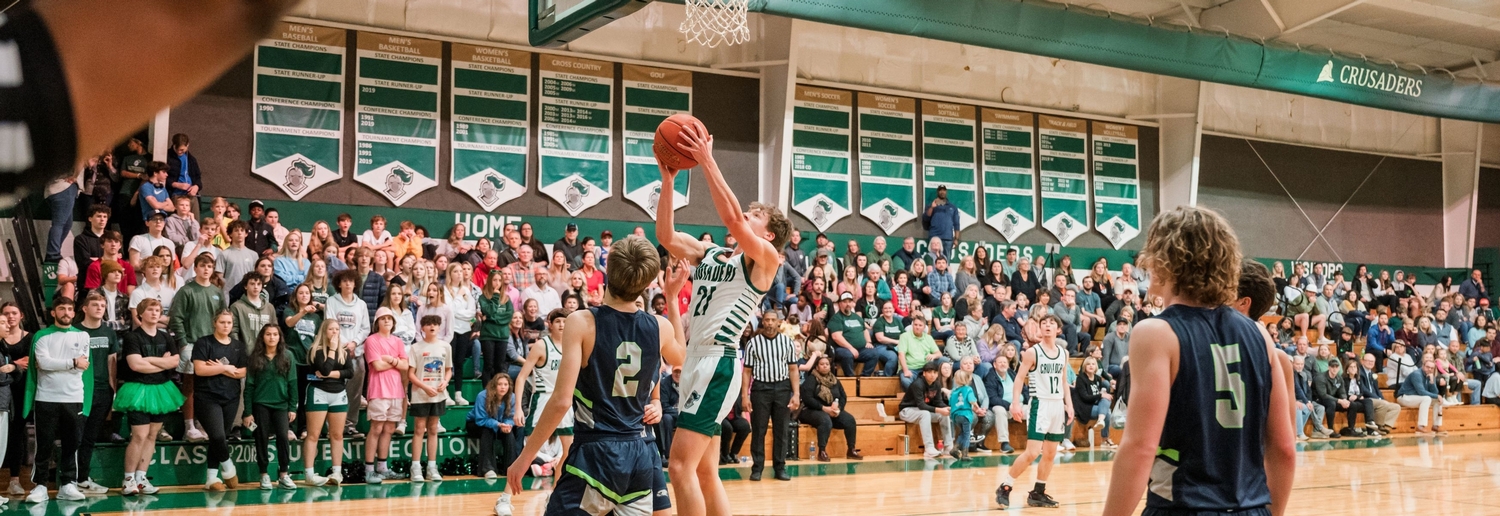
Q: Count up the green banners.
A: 11